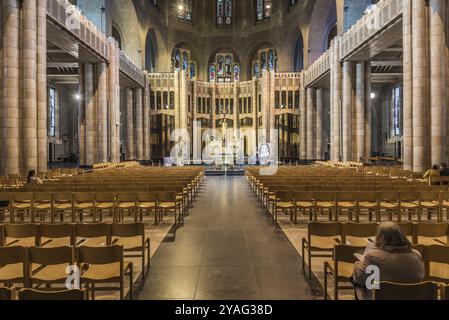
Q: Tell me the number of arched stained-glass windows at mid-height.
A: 3